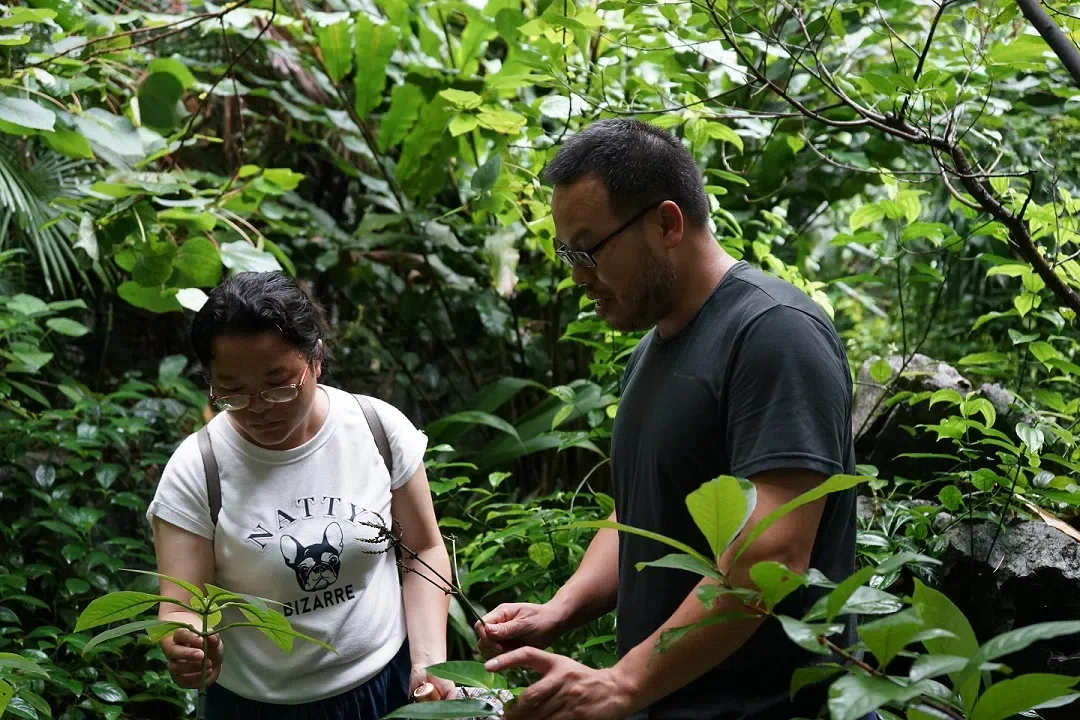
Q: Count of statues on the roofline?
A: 0